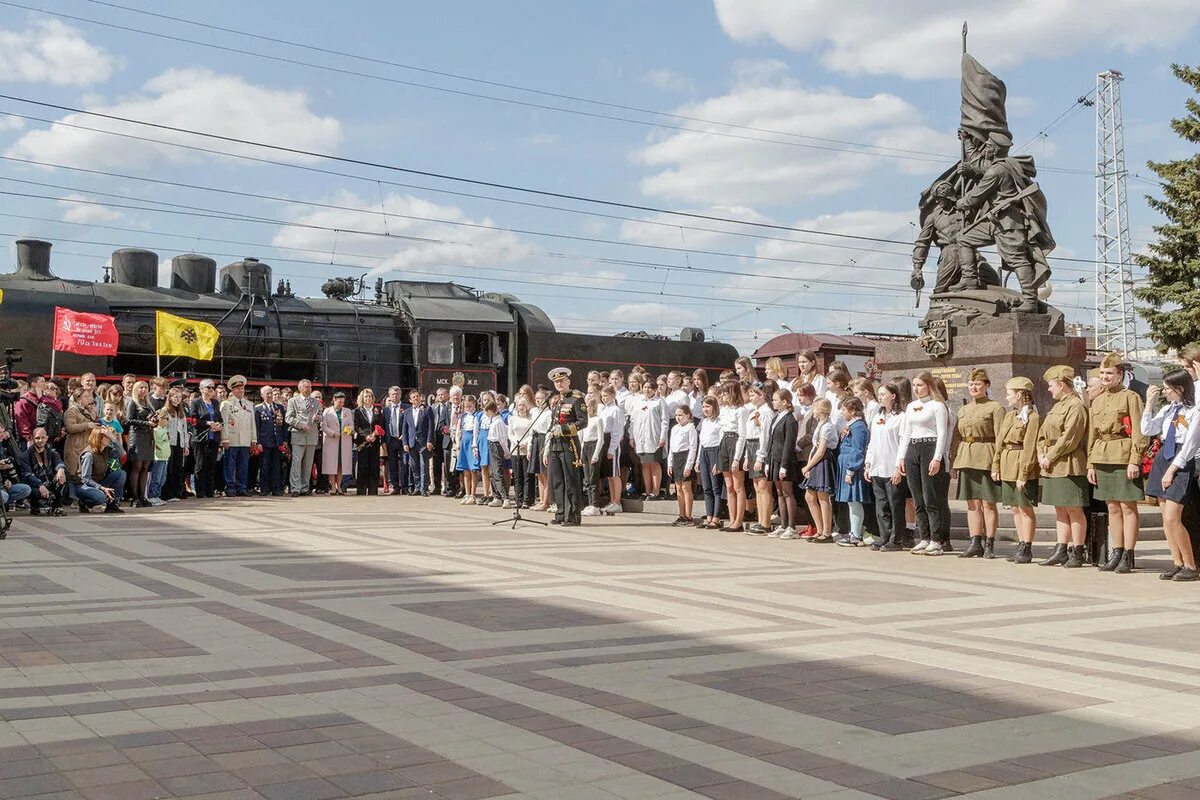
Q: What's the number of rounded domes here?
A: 3